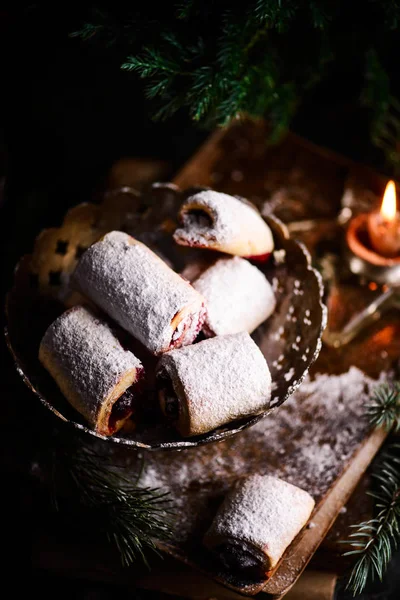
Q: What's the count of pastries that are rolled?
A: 6